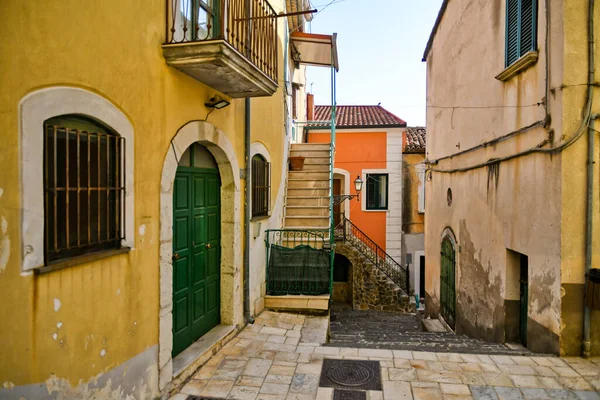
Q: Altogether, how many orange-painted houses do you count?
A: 1